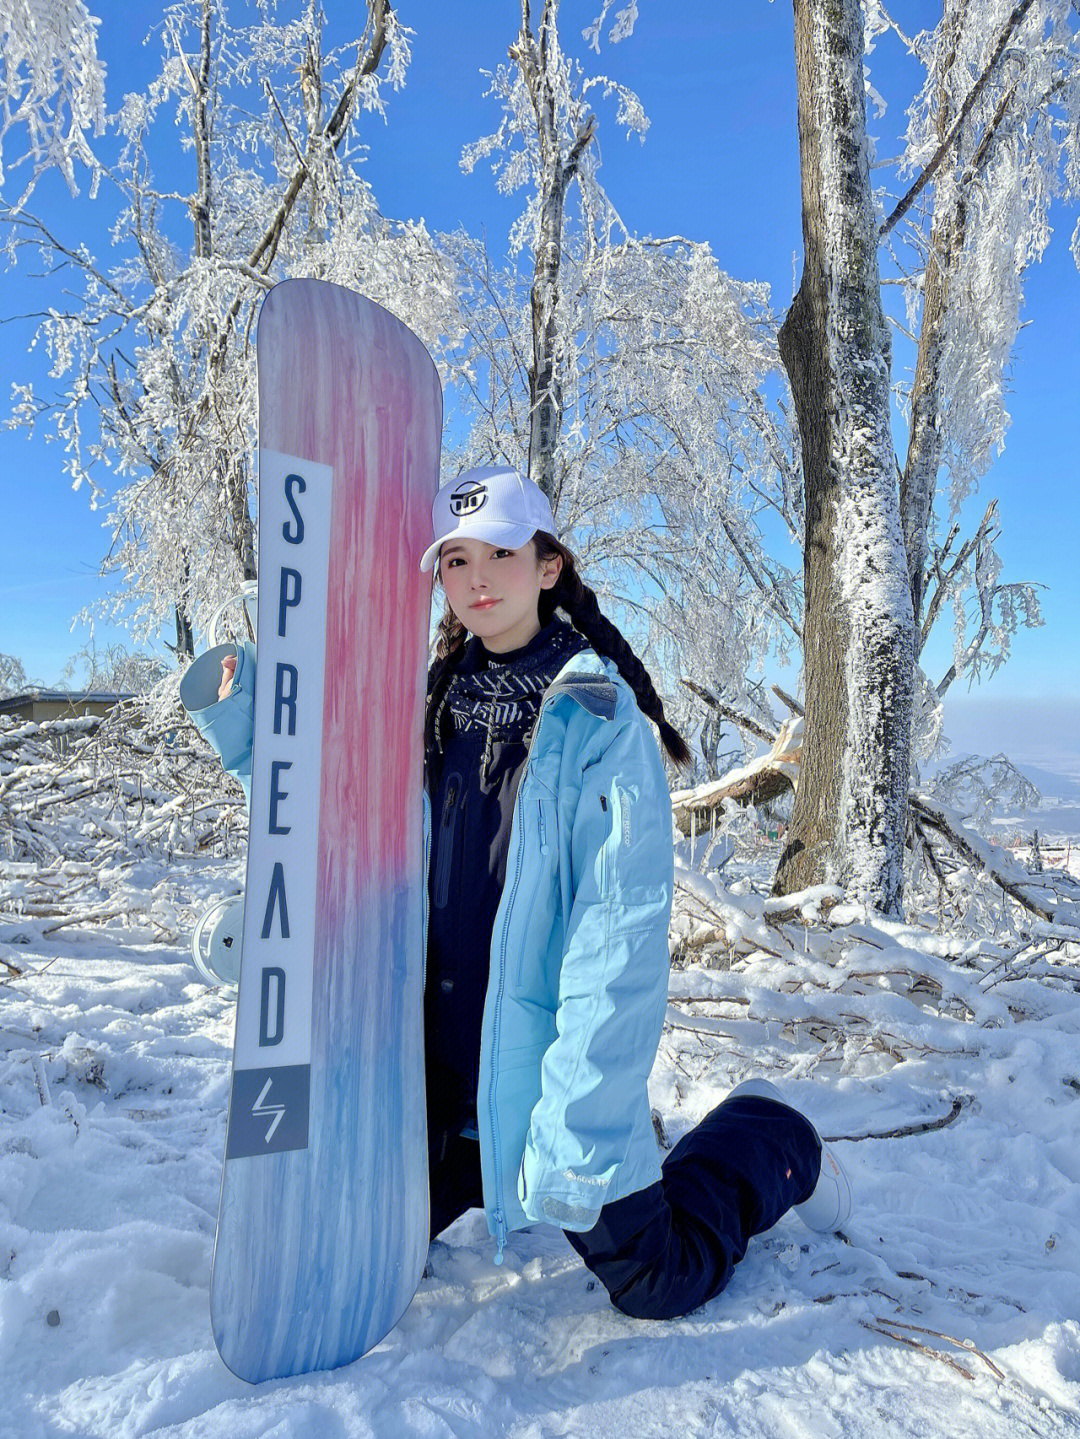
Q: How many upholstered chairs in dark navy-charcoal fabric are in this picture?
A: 0